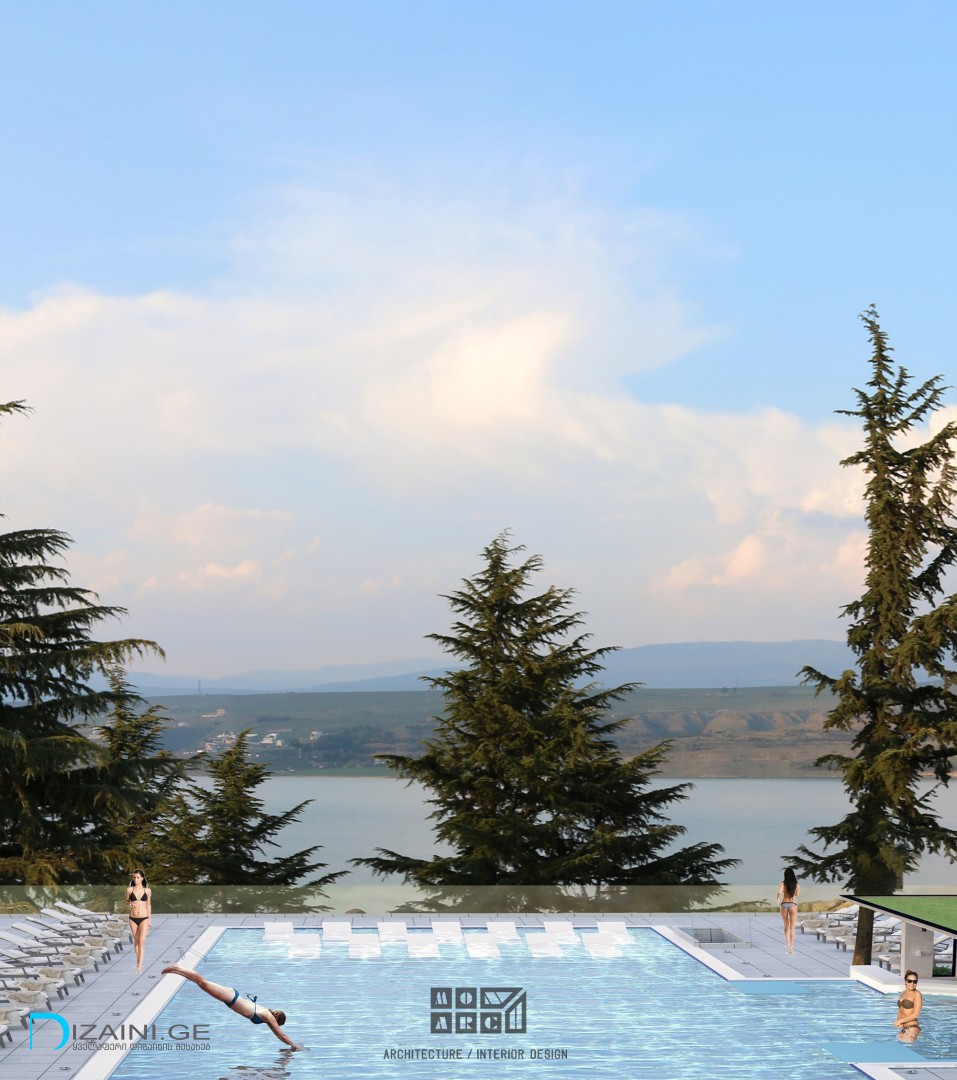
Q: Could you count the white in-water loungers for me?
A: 13